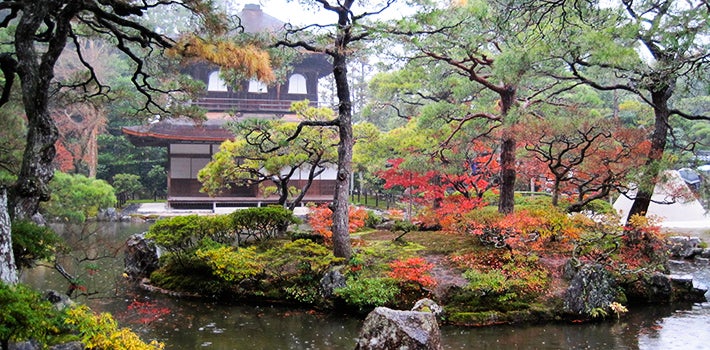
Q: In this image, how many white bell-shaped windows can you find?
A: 3